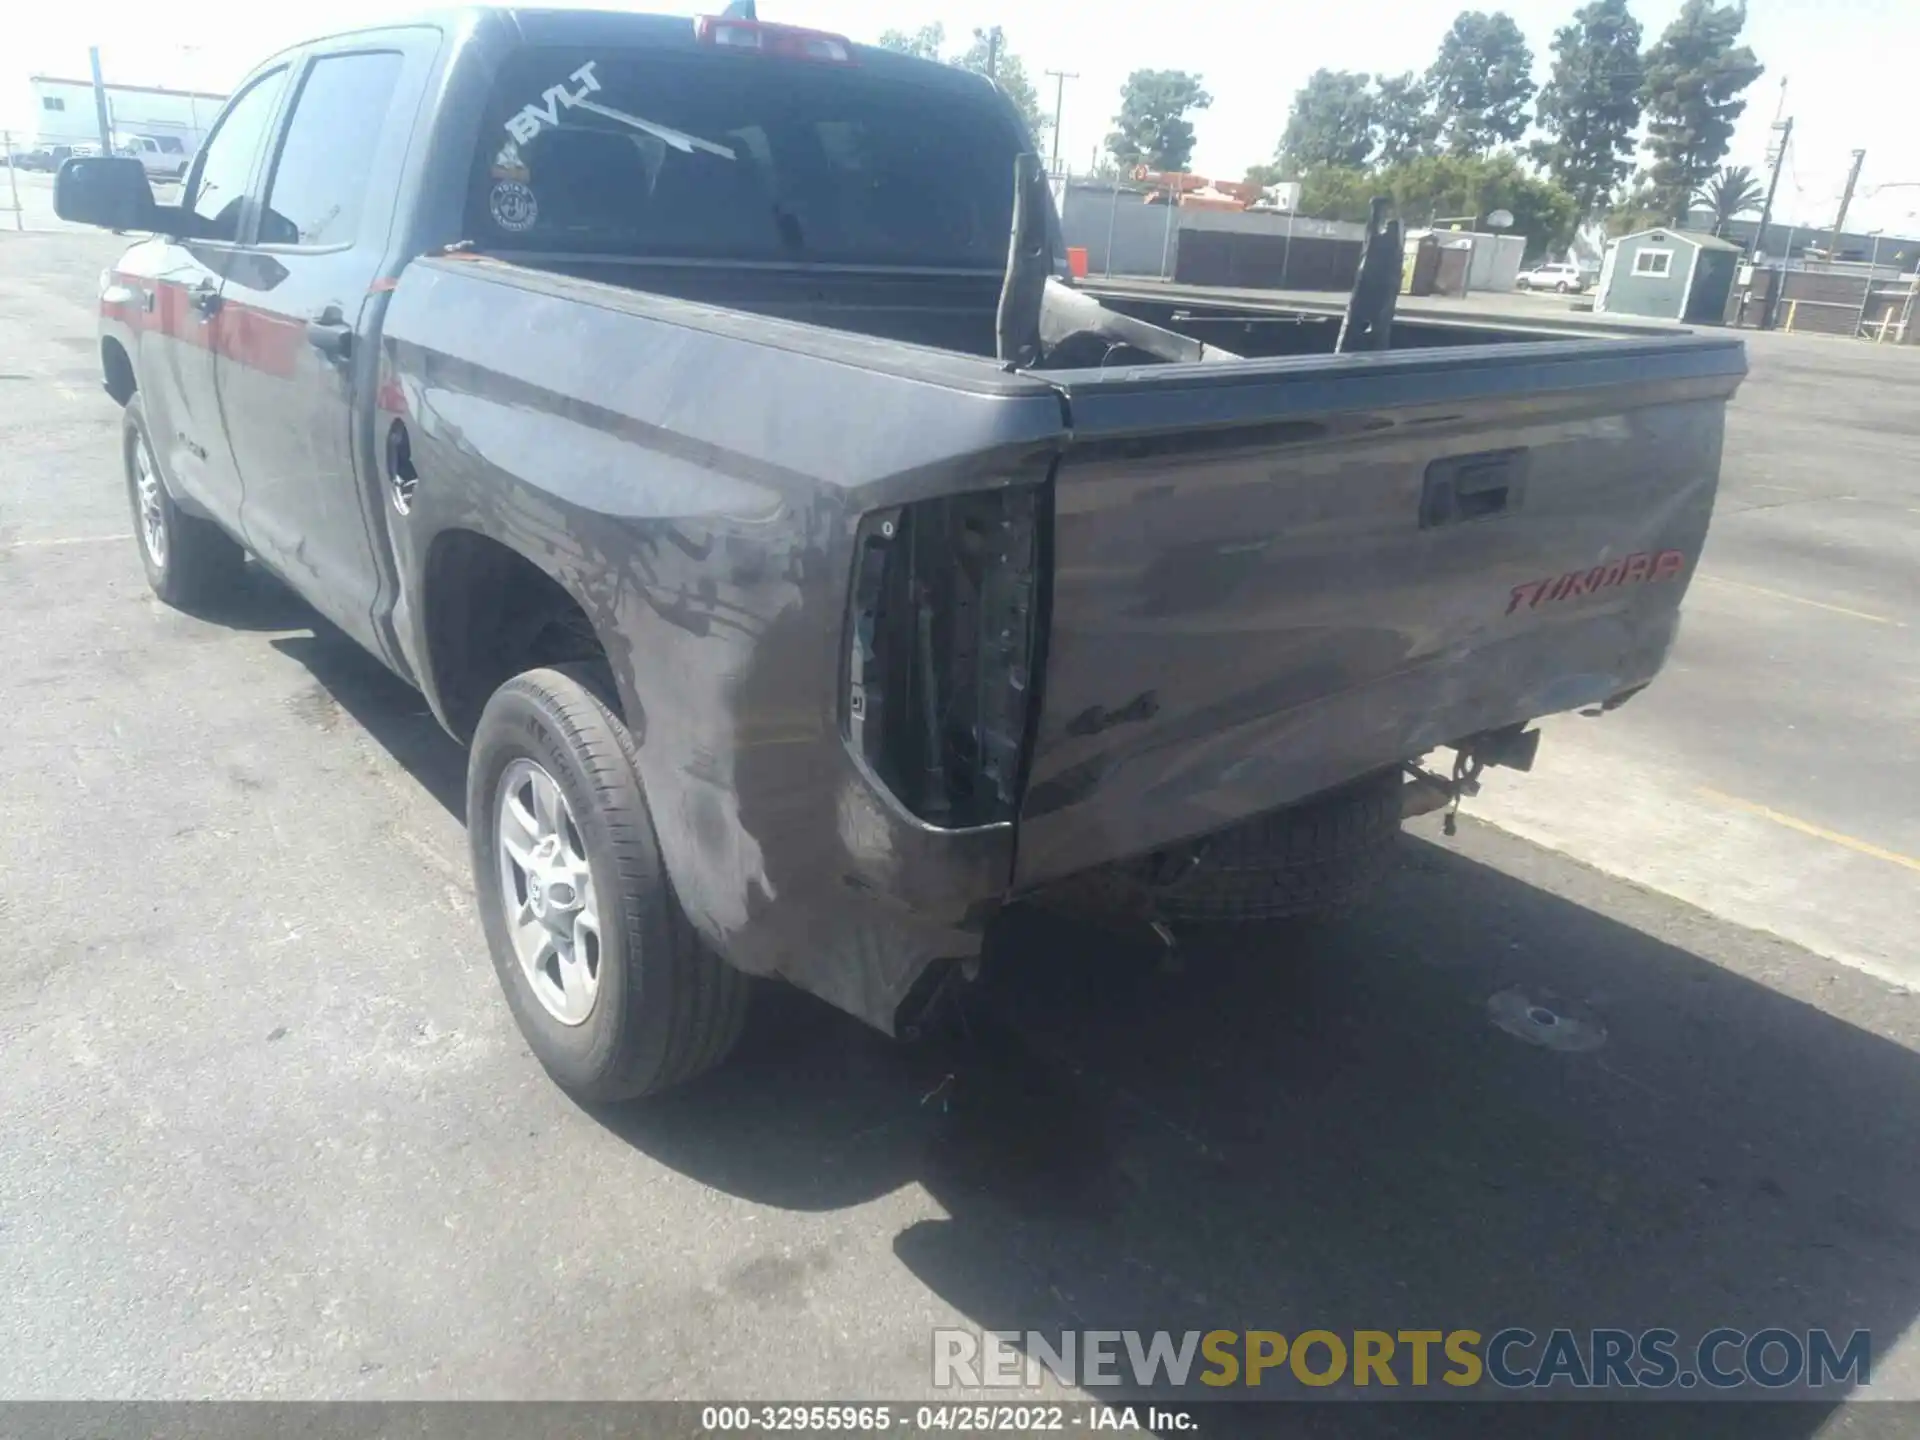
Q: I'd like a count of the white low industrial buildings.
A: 1